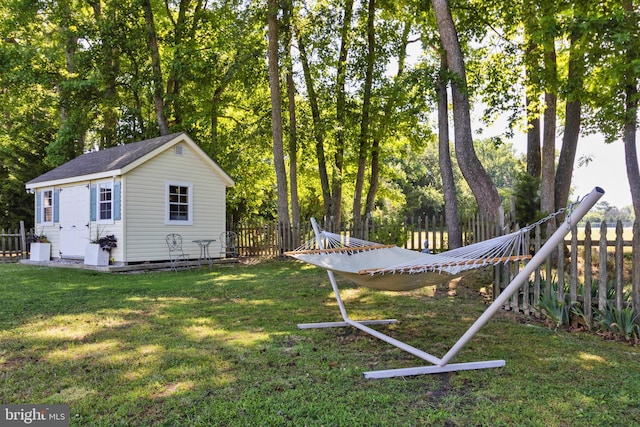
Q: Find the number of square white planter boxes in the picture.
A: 2